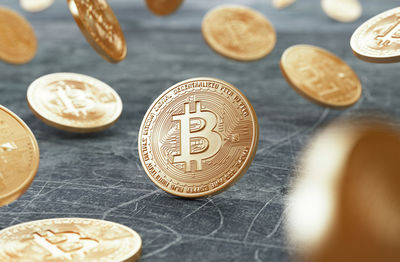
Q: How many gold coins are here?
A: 14